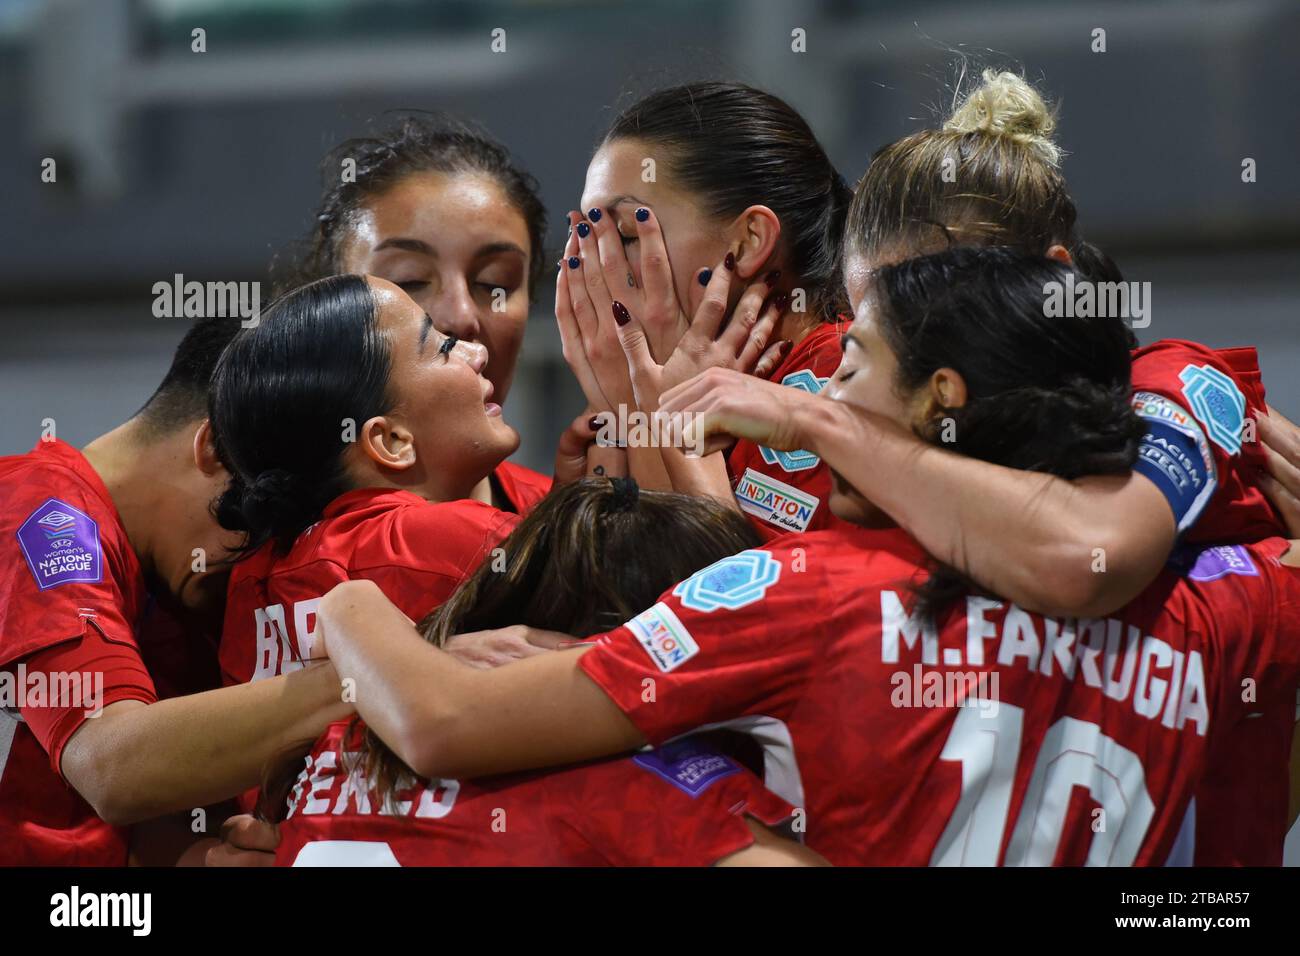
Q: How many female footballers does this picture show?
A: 7